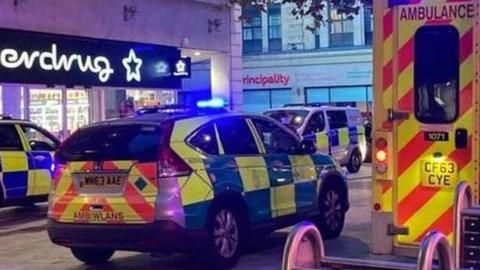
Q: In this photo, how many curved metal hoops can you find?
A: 3